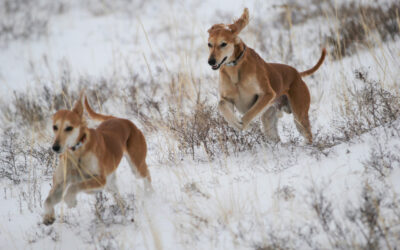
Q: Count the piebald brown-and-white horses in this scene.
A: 0